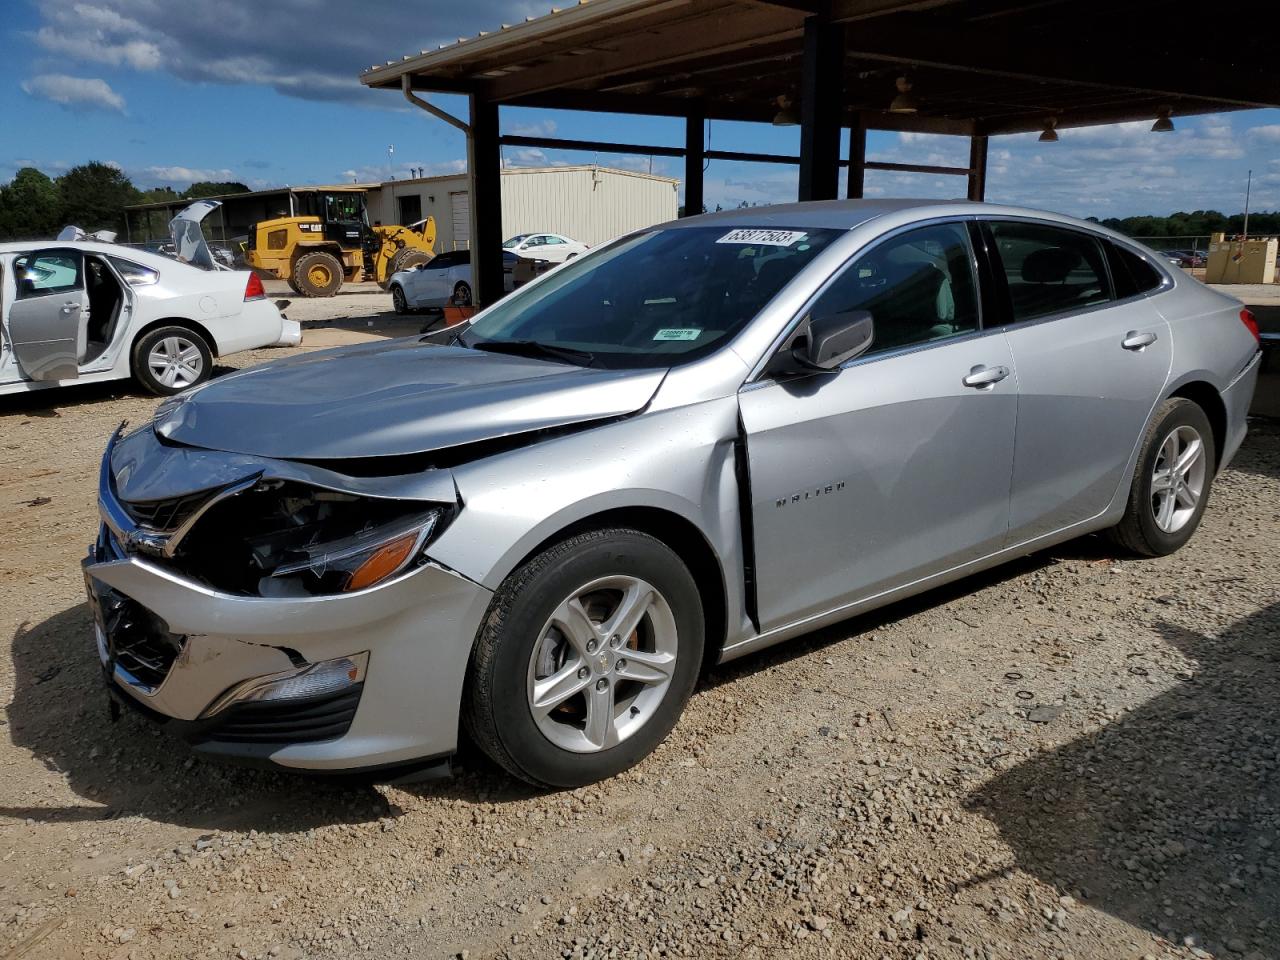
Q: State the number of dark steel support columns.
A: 5